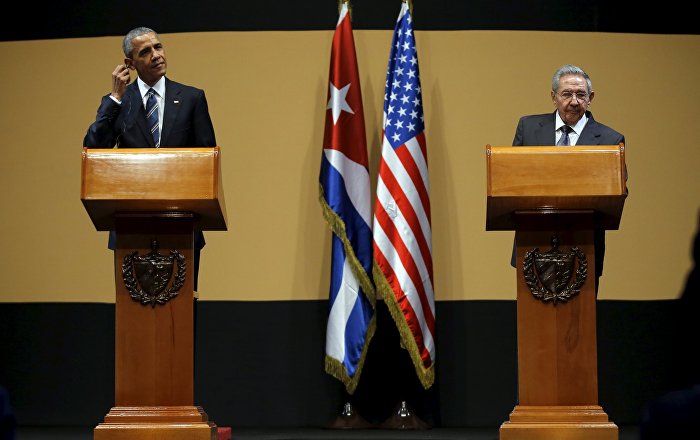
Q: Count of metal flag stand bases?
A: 2